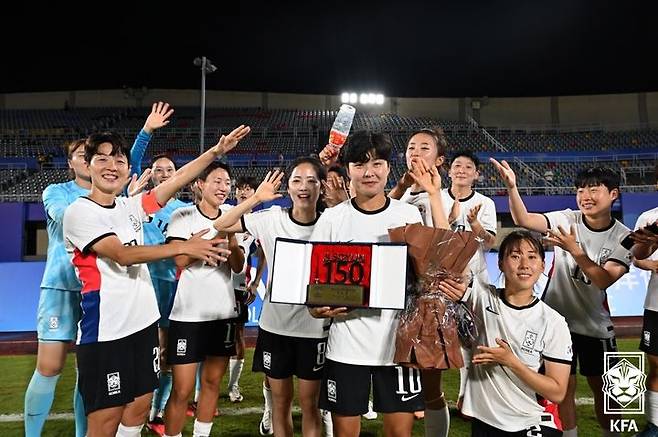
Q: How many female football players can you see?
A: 13